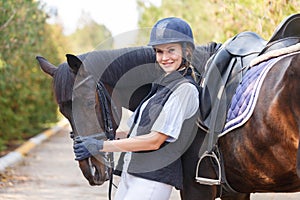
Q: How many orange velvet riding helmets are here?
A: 0